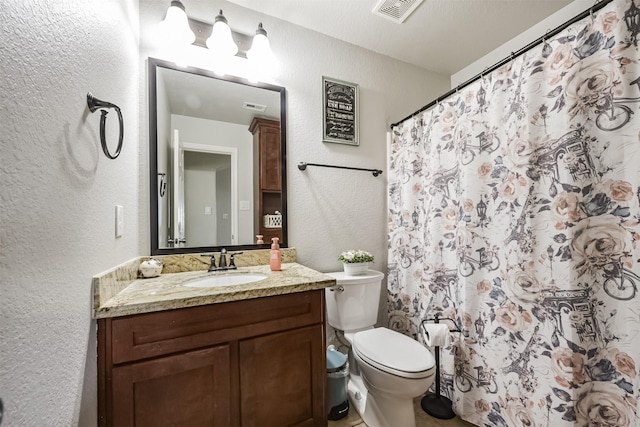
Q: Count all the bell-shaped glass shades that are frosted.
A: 3